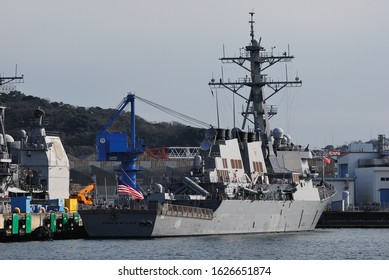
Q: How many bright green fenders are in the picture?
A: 5